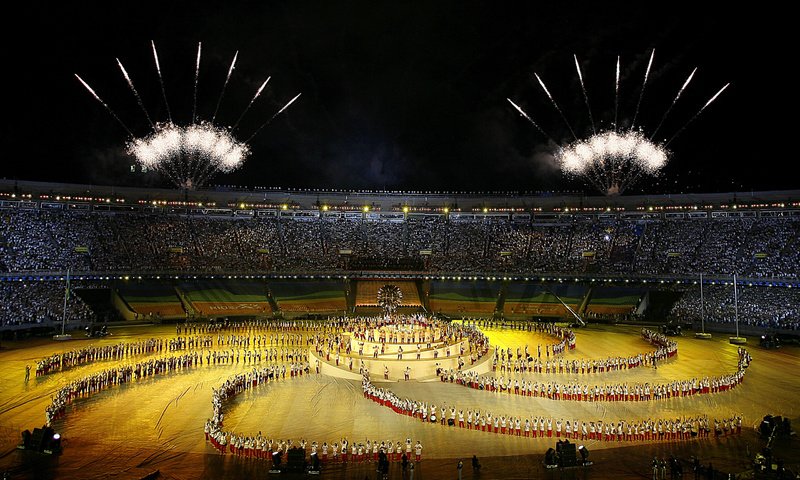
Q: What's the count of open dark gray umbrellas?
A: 0